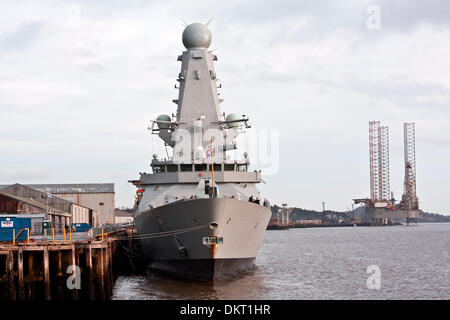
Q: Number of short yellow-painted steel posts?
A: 6